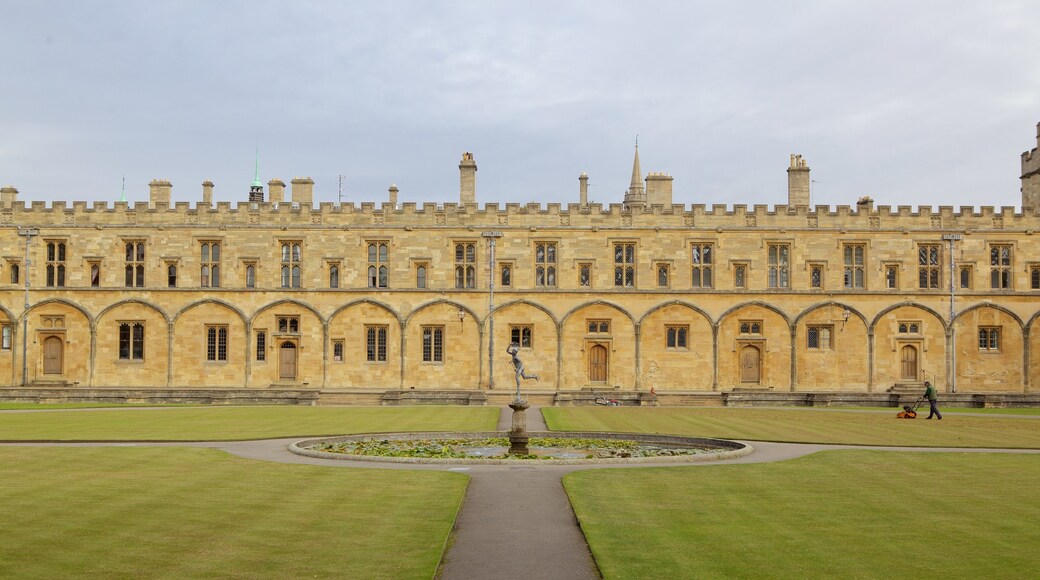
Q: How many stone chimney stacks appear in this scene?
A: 11